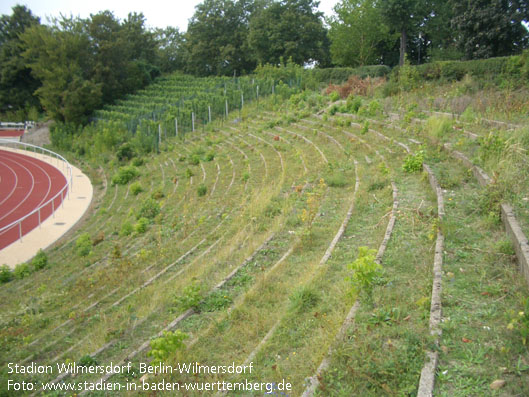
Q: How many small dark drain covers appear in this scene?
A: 3